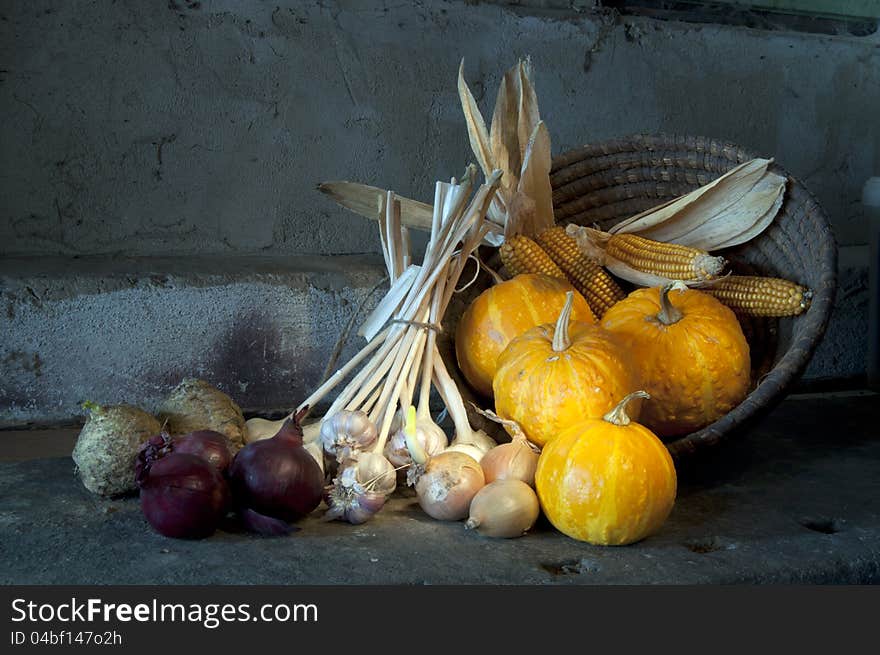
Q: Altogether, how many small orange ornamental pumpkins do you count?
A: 4